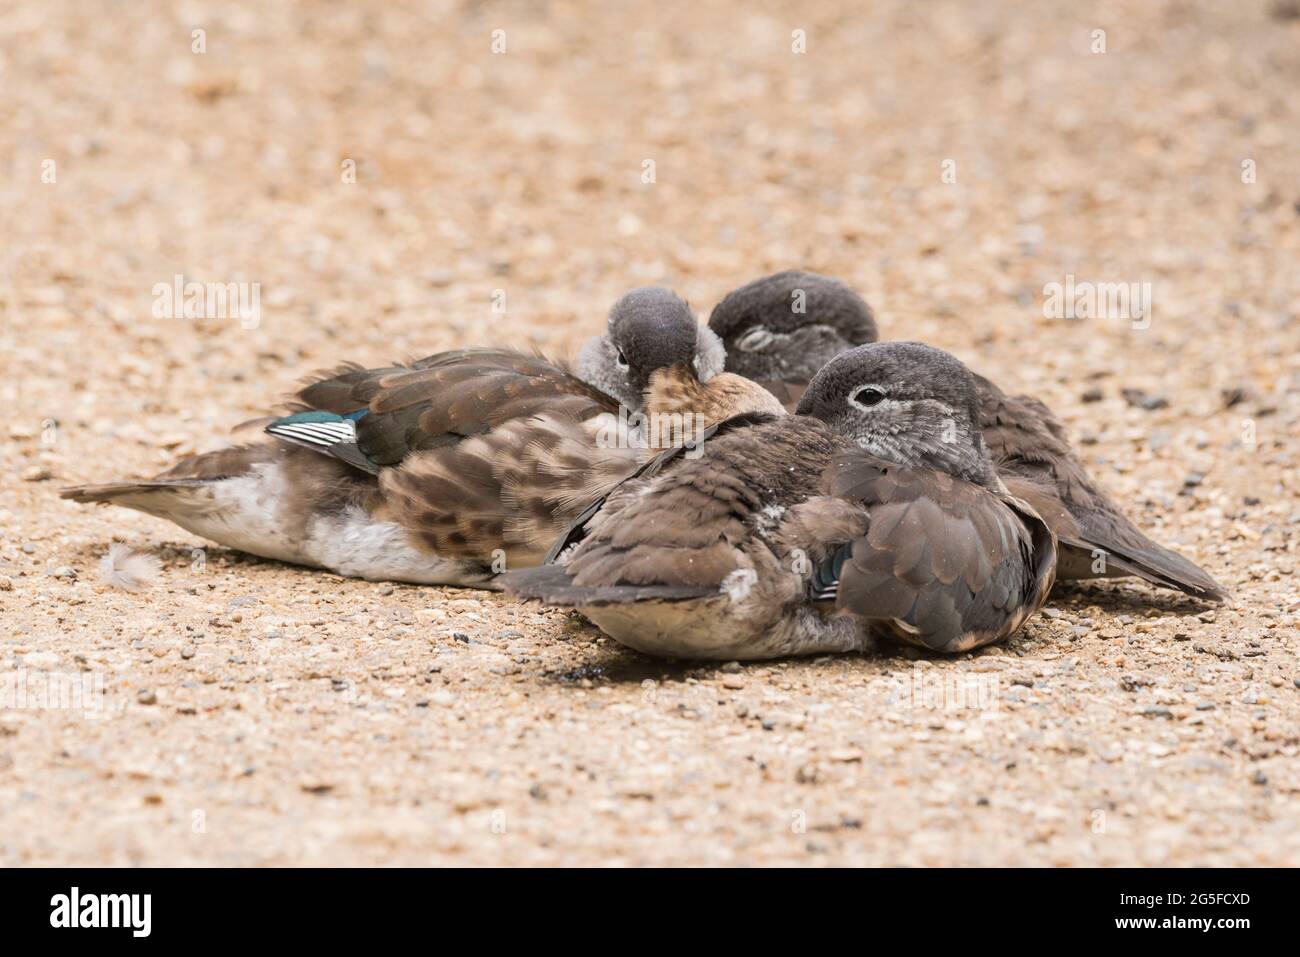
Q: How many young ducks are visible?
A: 3